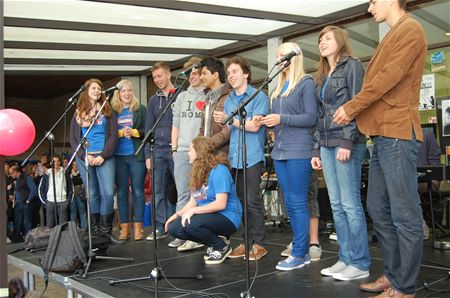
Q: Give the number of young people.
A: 10